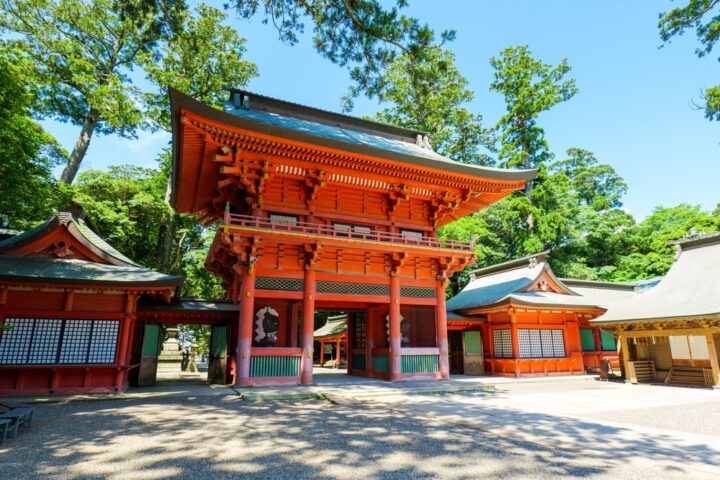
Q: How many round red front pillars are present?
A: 4